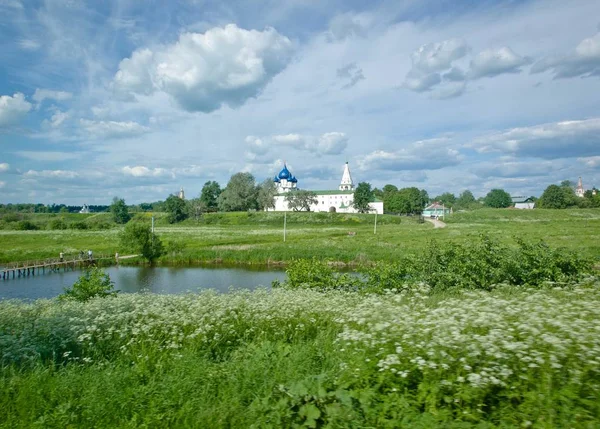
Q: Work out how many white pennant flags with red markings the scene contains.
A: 0